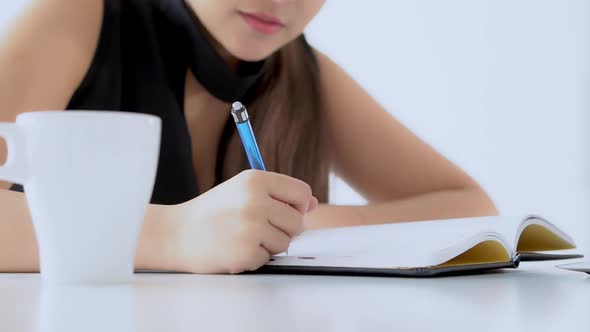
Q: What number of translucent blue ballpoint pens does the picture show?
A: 1